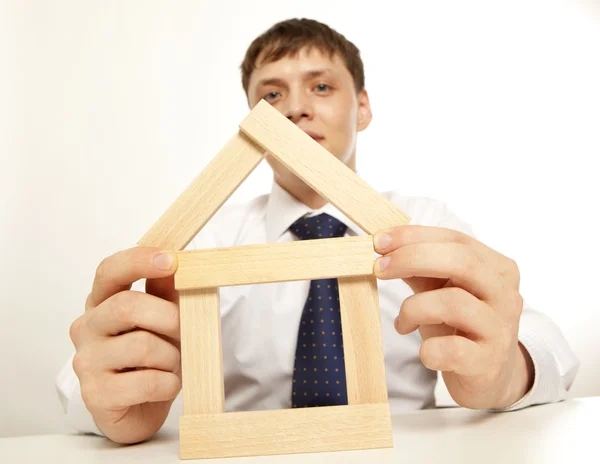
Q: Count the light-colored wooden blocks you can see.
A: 6